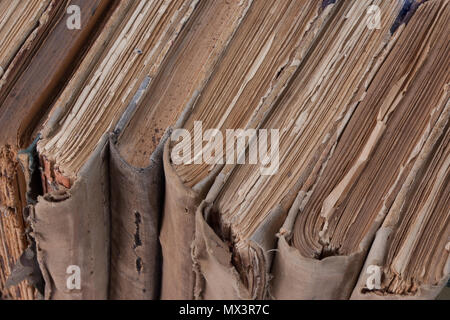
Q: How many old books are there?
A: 8